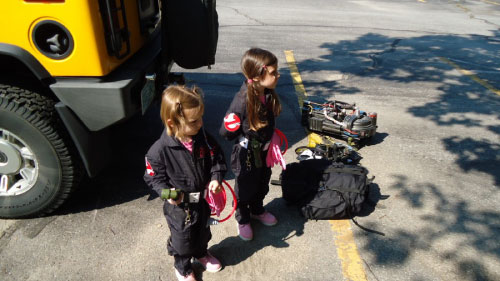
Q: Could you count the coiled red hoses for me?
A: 2